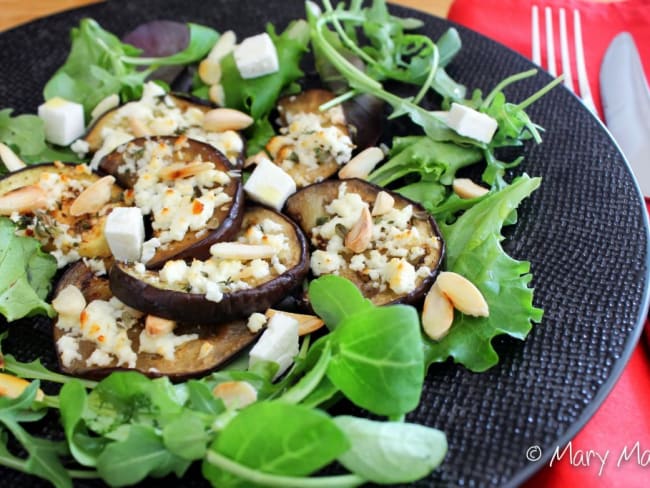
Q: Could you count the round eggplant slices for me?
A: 7